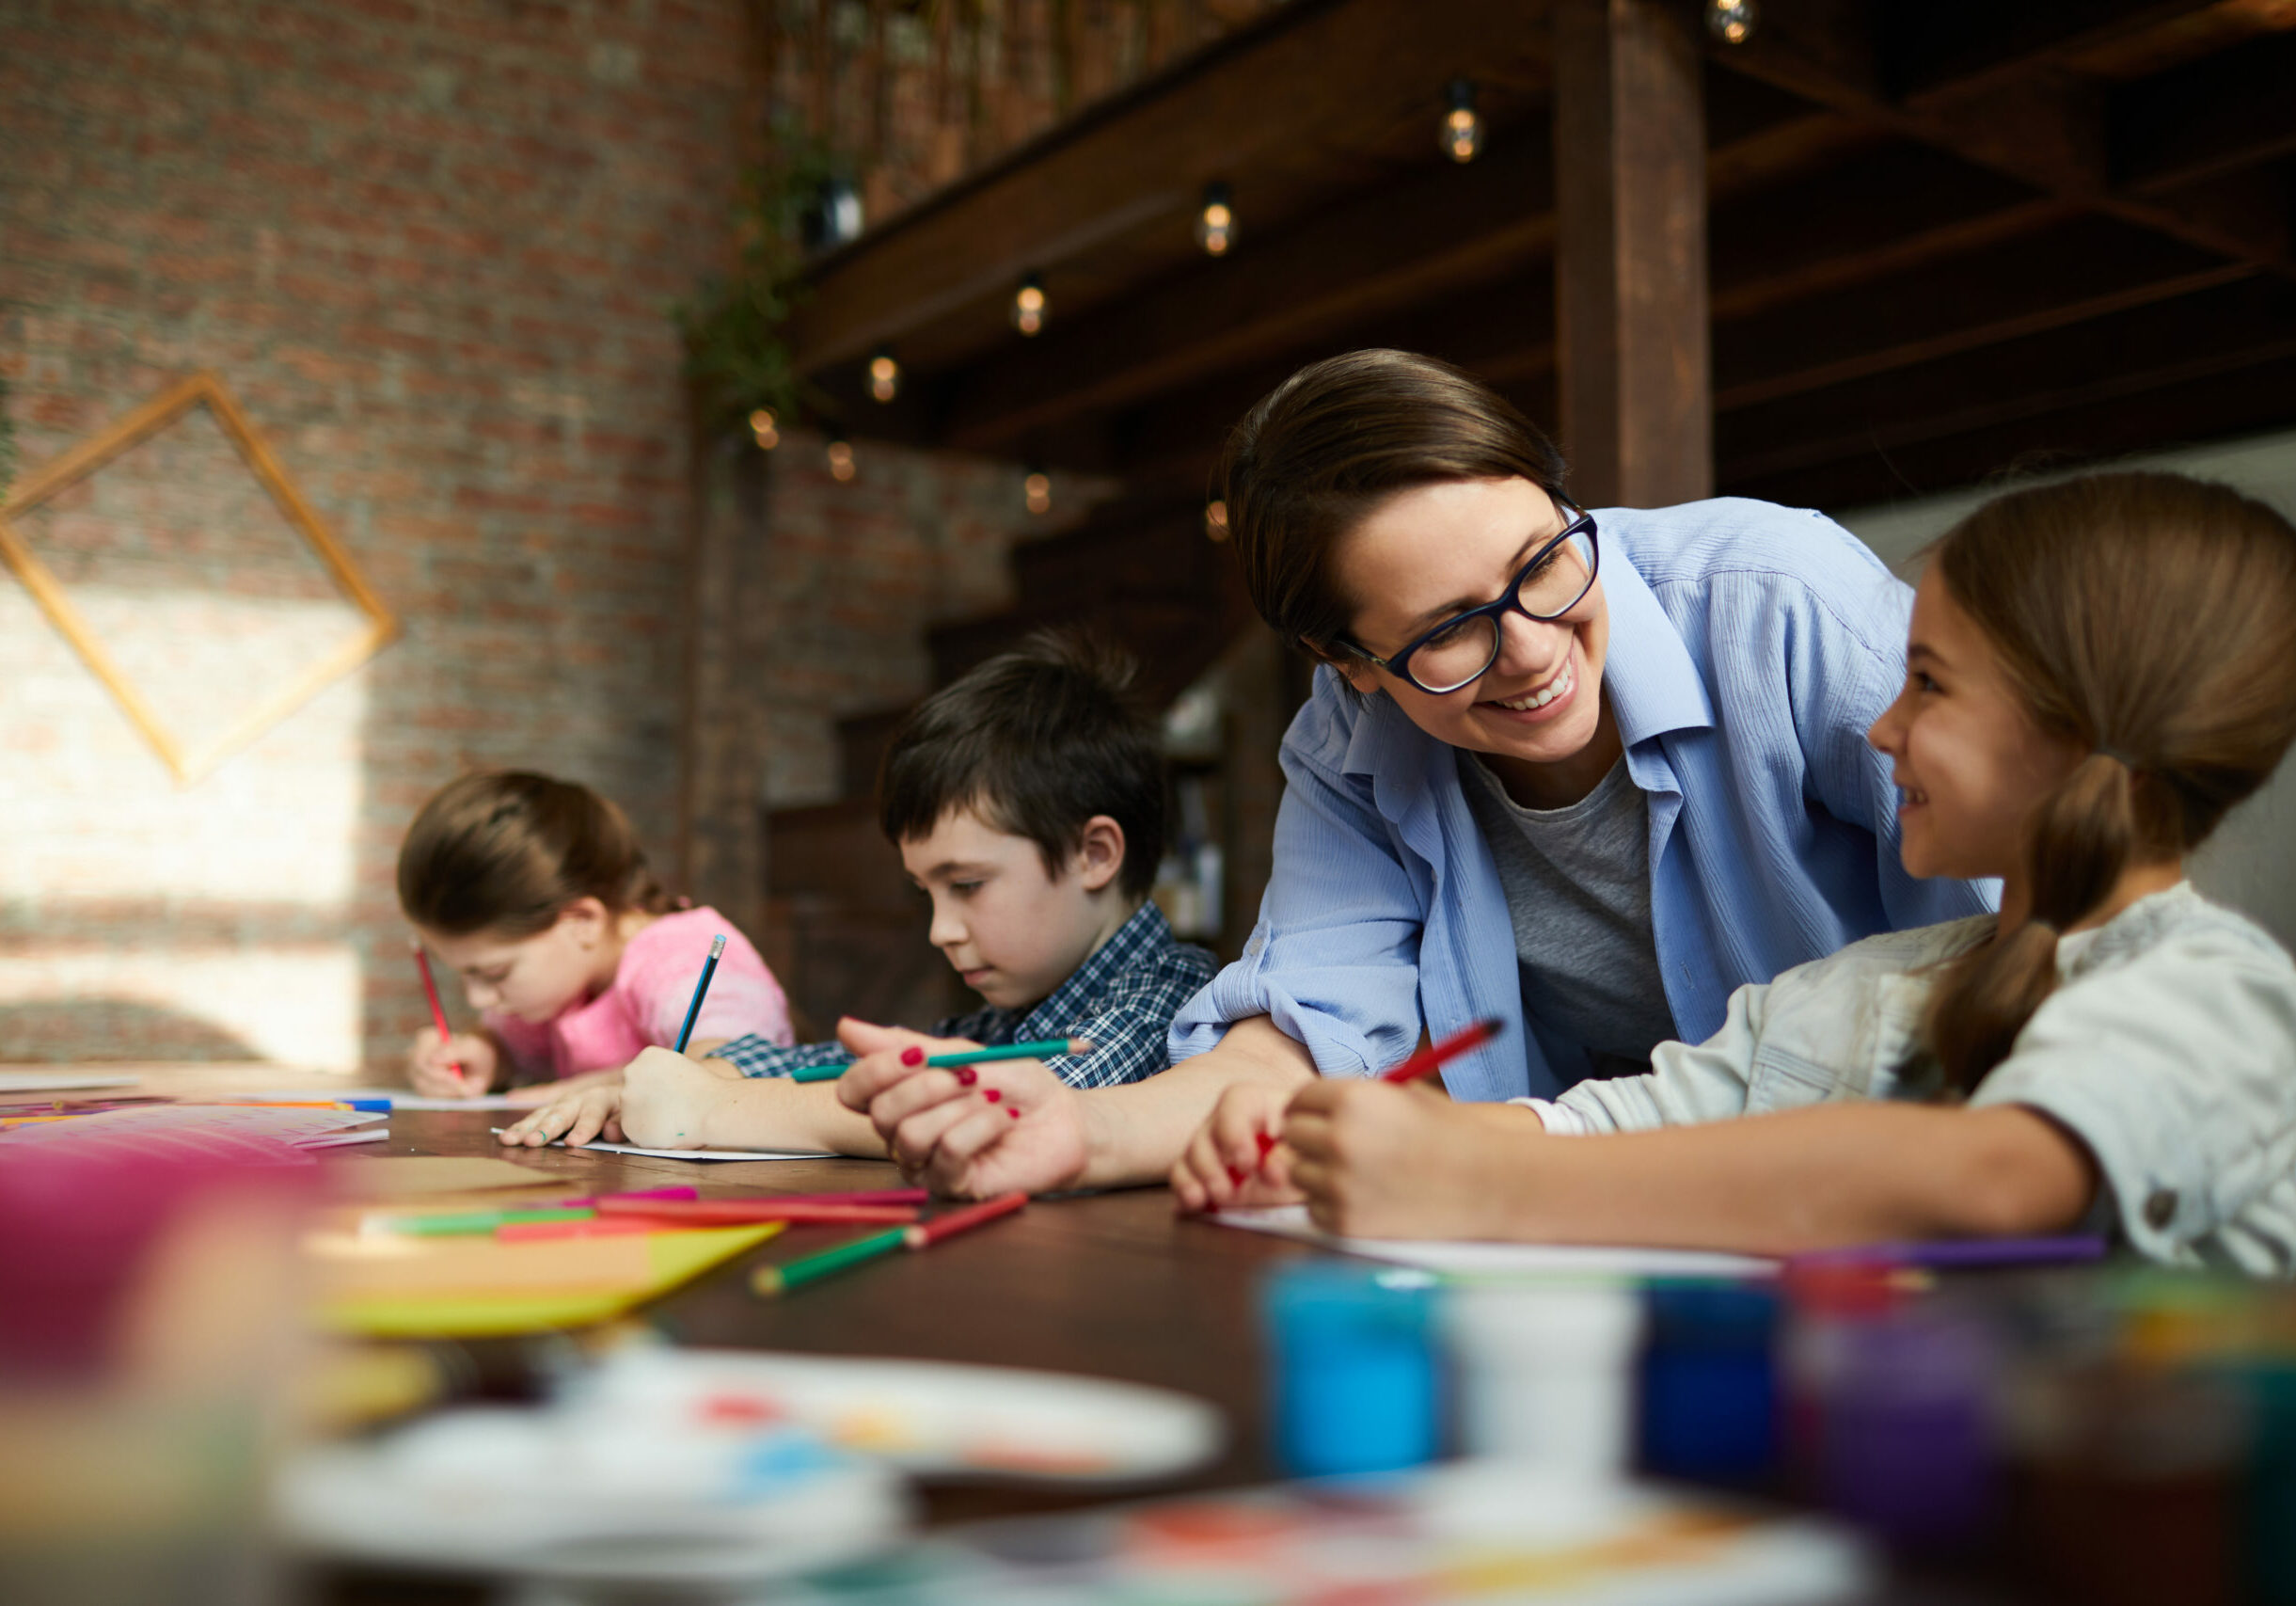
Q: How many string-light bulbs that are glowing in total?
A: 9